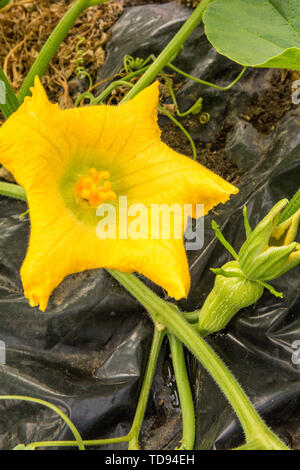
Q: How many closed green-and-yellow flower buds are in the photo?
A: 1